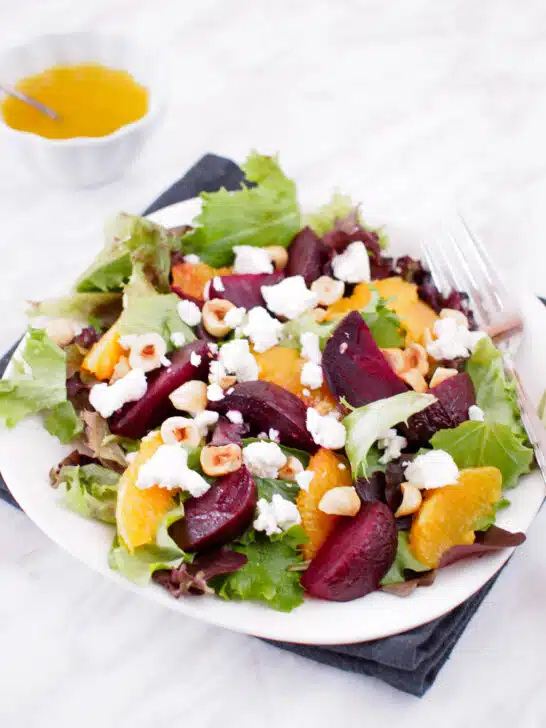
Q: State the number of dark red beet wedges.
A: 8